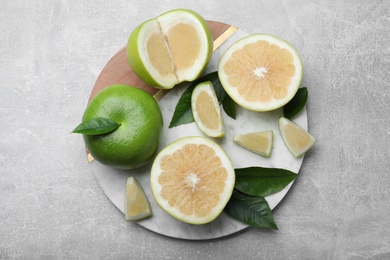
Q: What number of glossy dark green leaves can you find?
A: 6